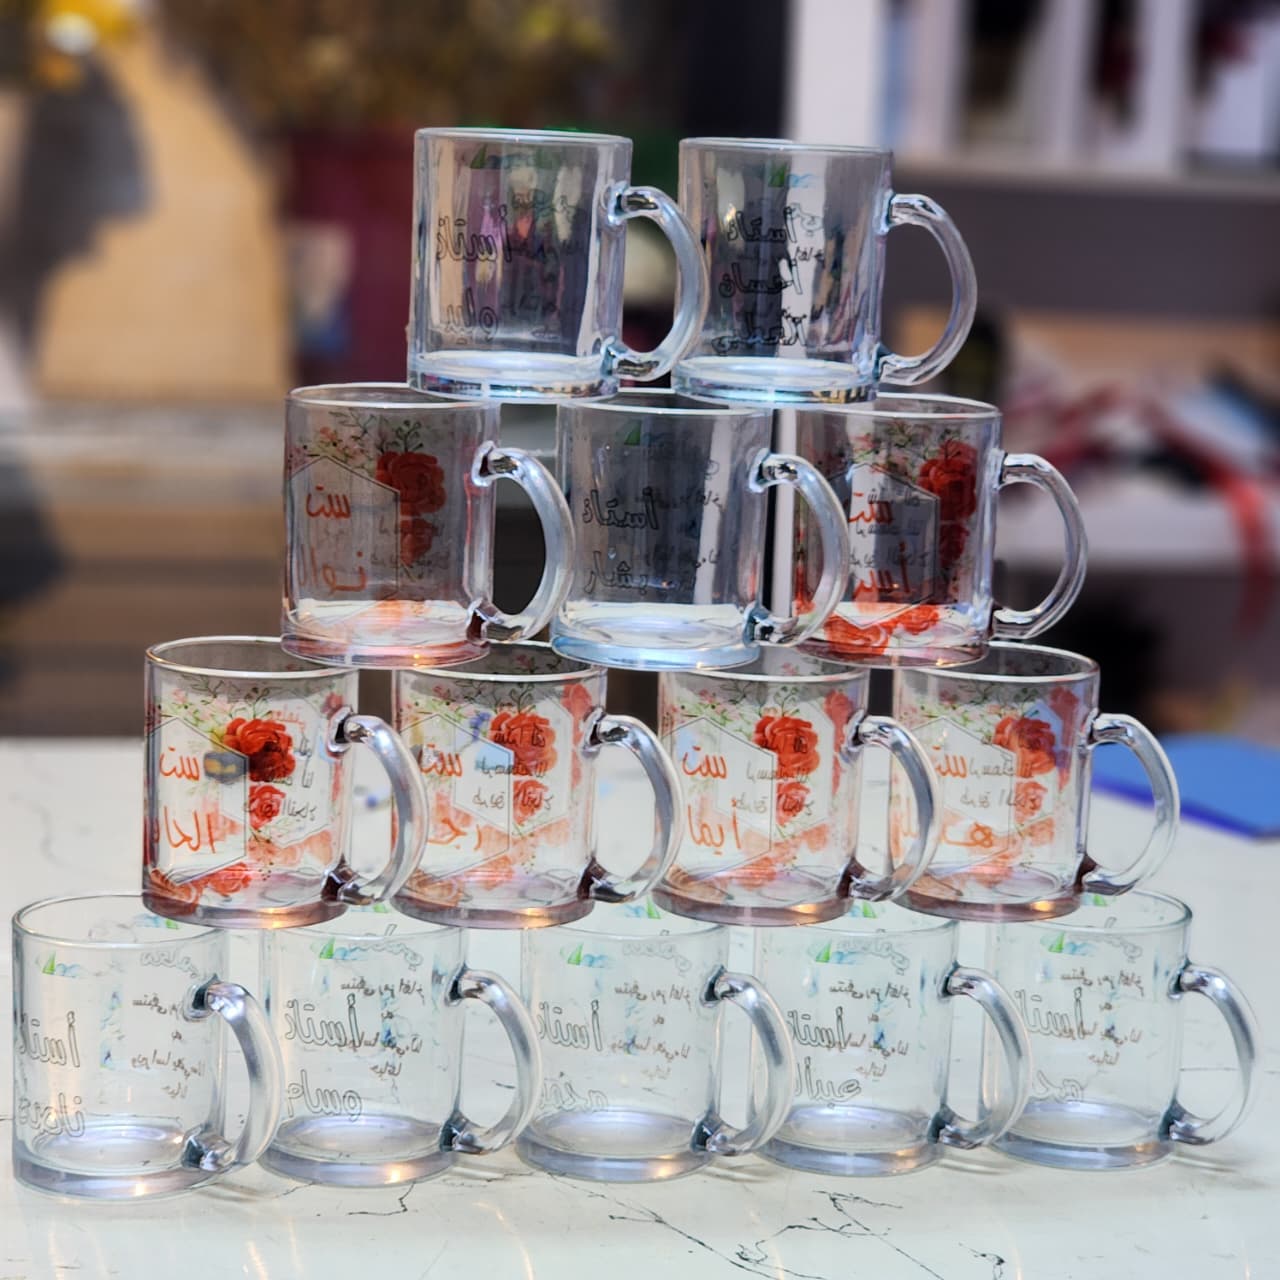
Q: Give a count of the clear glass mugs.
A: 14